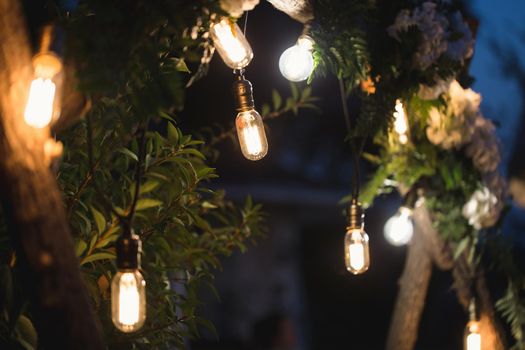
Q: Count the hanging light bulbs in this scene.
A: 9